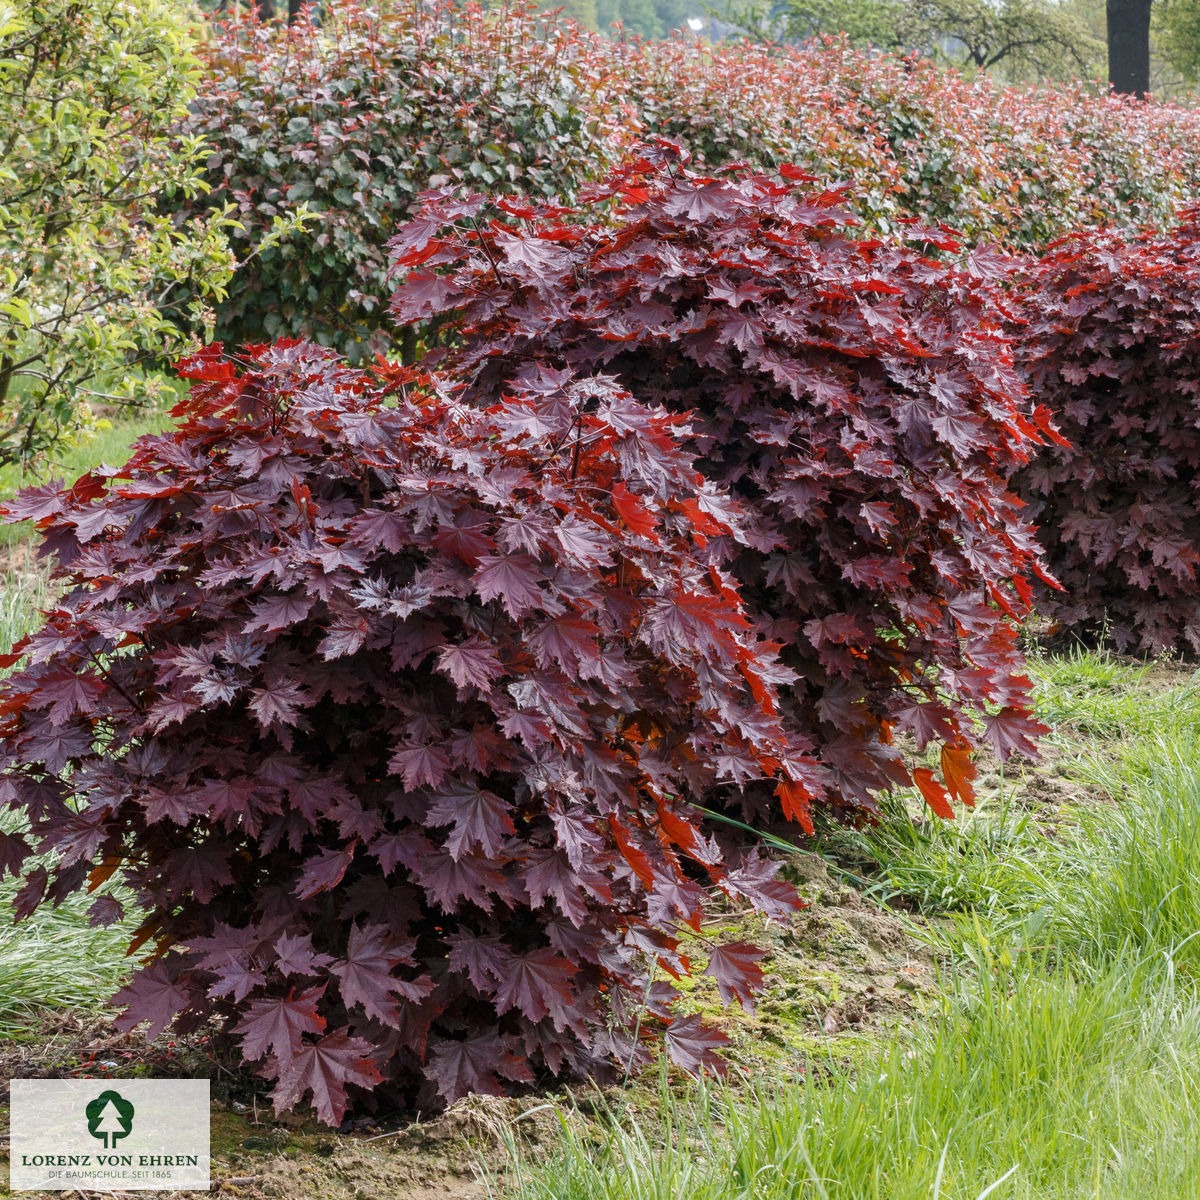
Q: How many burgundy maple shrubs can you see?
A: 3